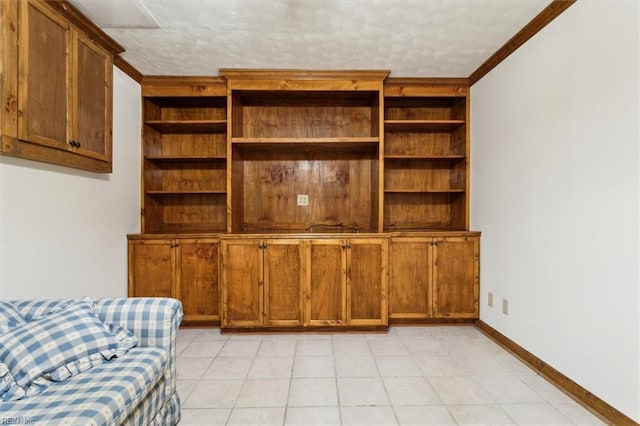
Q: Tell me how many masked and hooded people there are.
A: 0